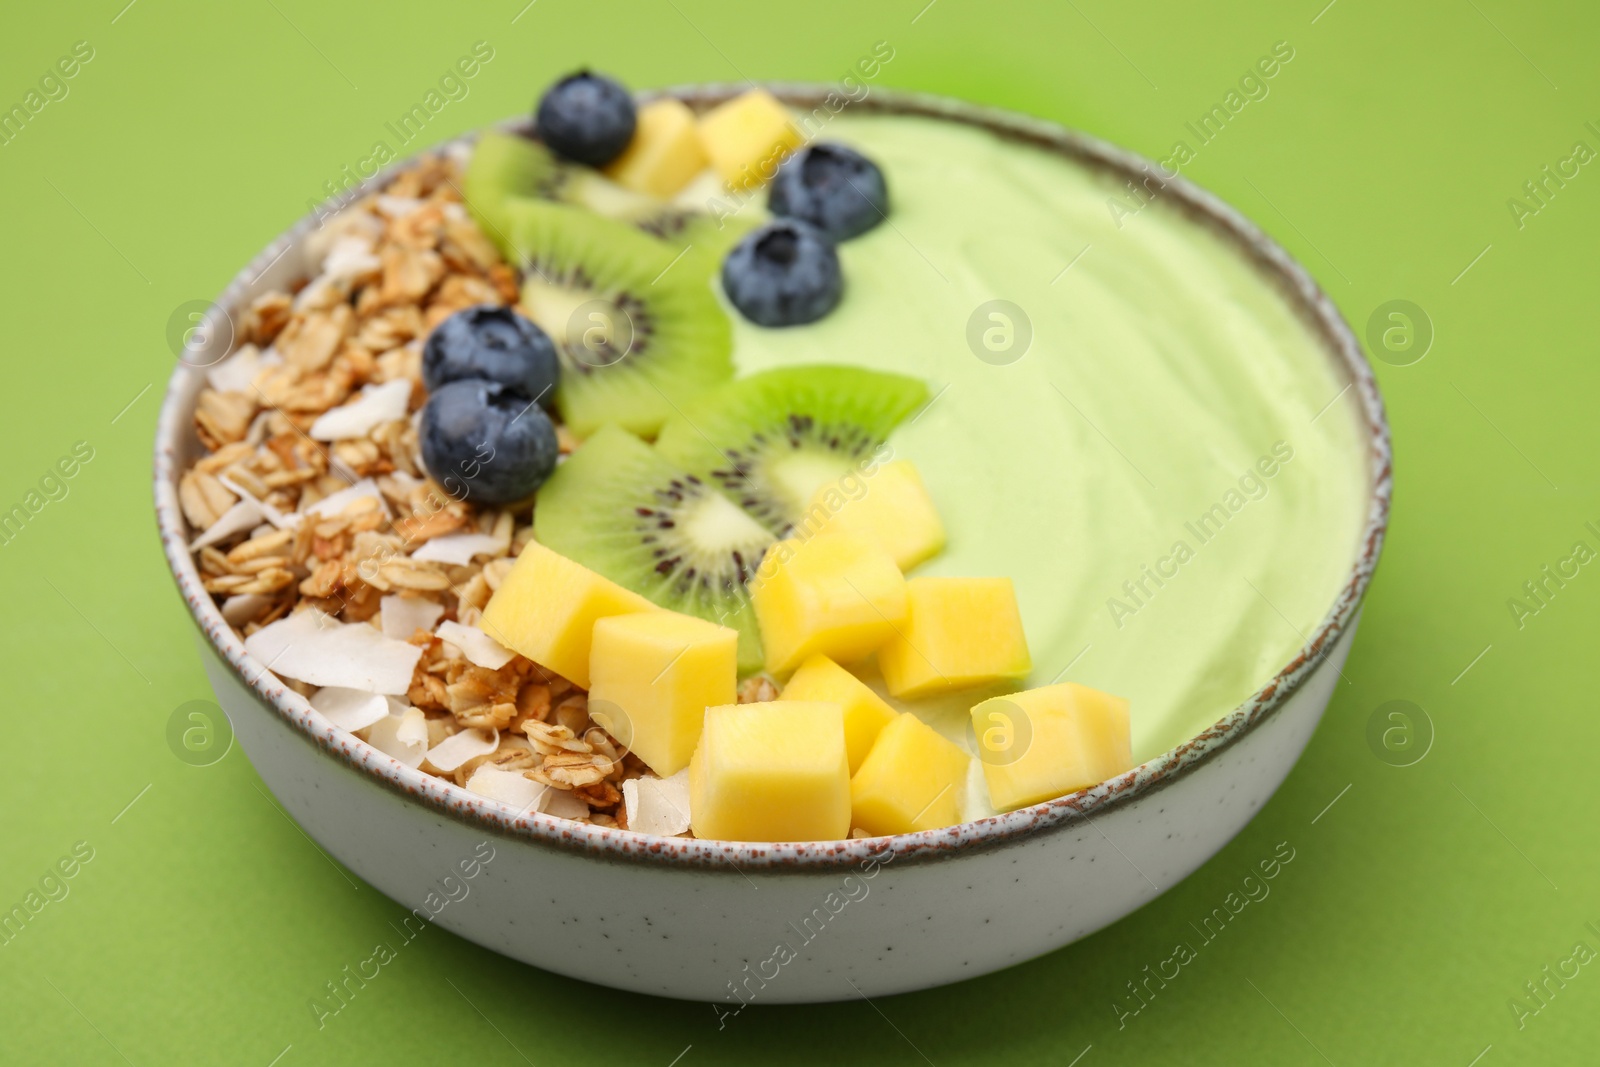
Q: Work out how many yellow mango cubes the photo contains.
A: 11